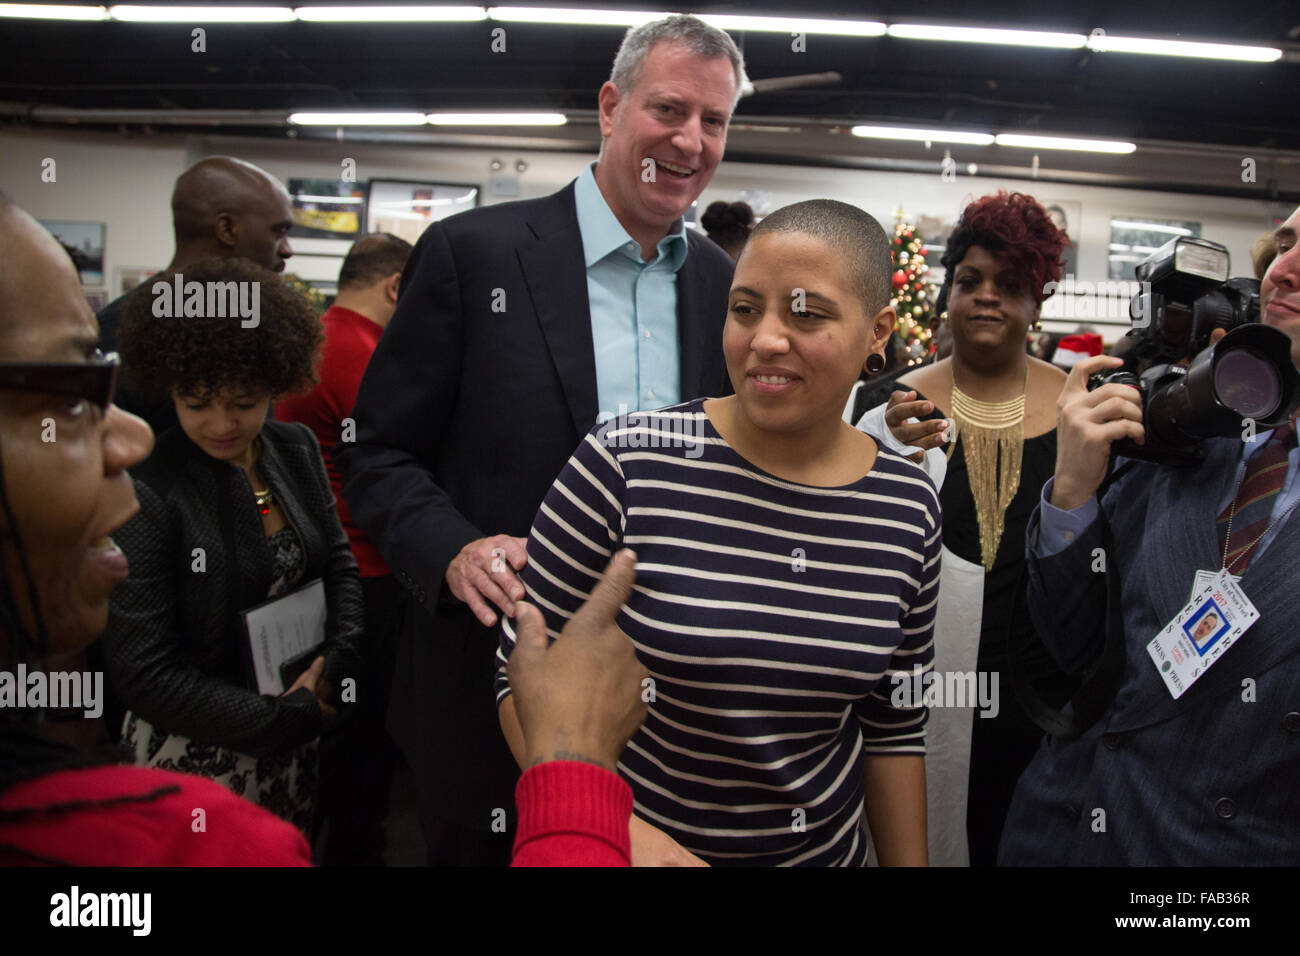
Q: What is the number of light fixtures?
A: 11